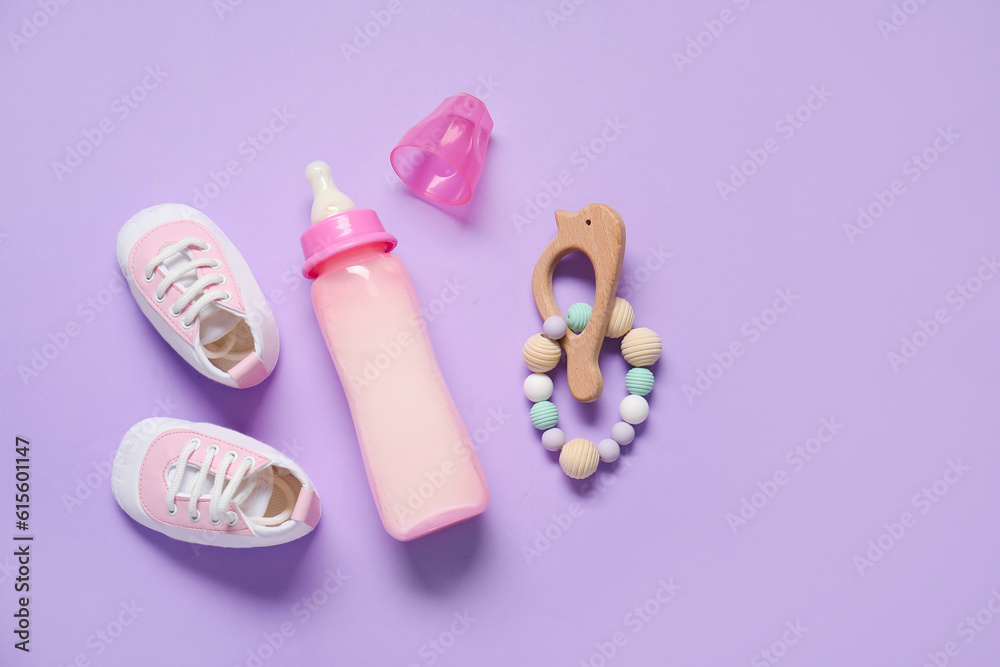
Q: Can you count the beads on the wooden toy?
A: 13